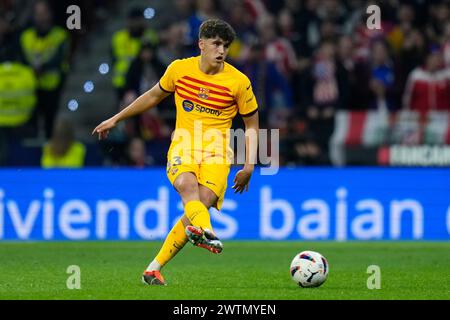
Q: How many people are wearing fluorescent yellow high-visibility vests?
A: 4